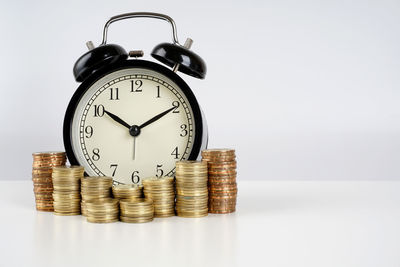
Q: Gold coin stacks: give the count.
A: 7